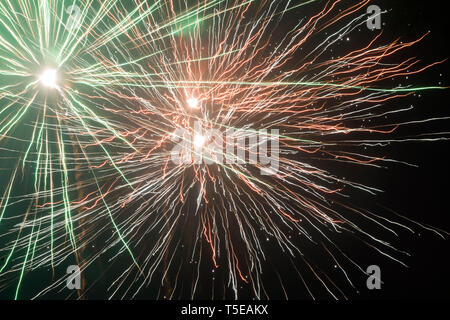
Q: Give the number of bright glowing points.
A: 3